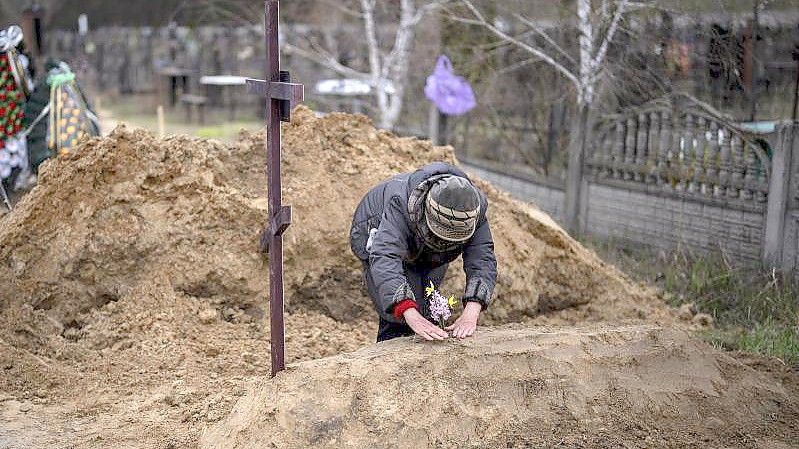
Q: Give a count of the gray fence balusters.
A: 15